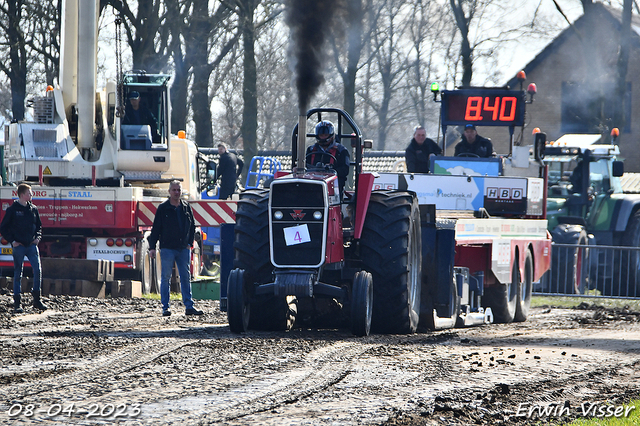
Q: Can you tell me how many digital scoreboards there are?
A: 1